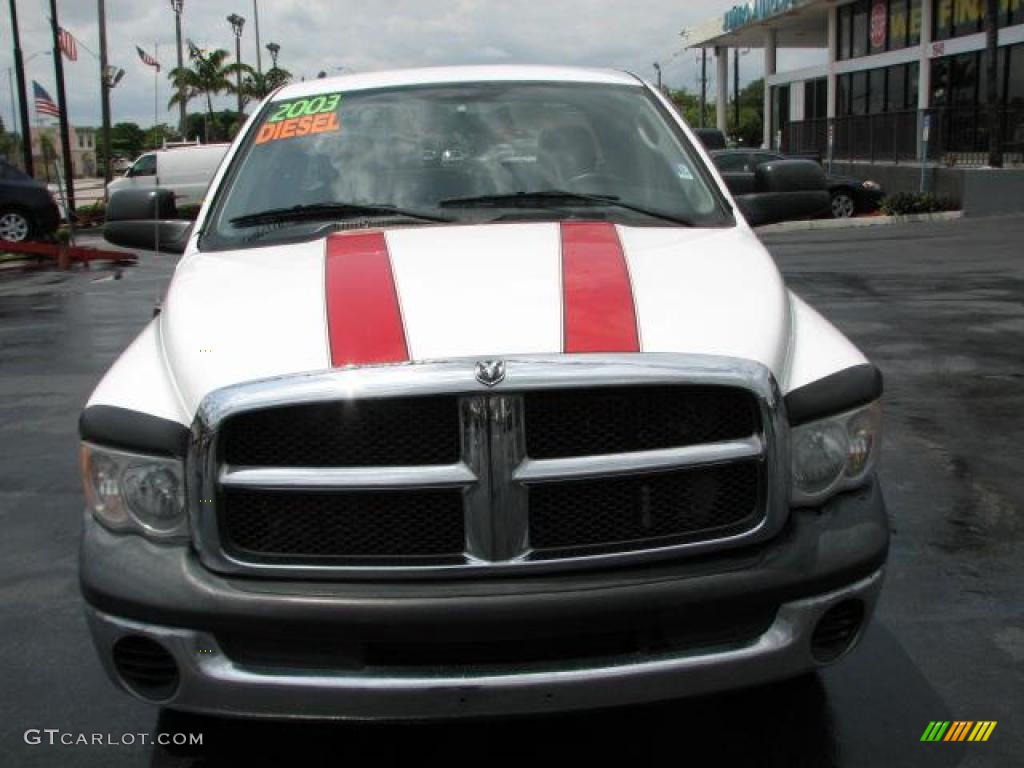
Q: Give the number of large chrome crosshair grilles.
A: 1